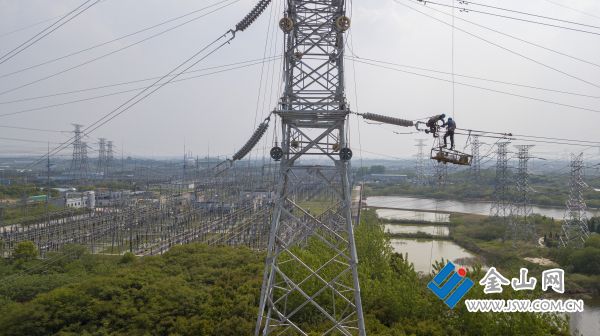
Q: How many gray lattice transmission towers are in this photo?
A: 11